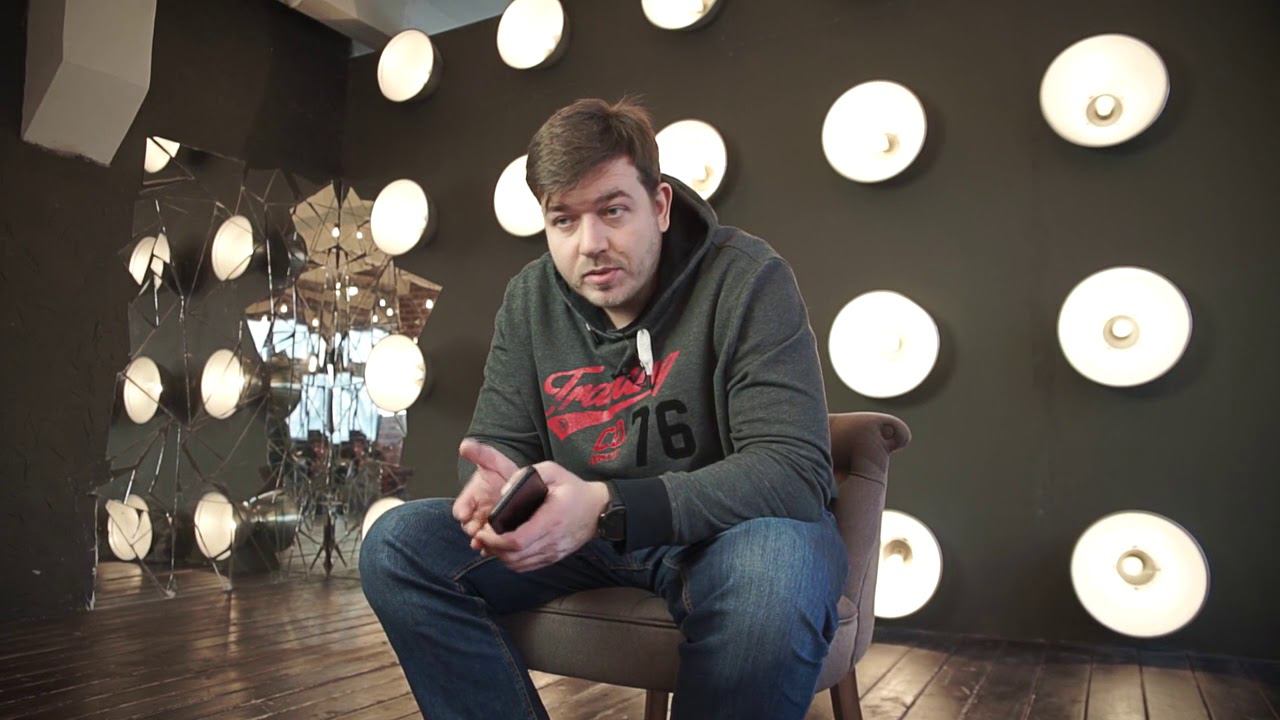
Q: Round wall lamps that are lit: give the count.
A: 14